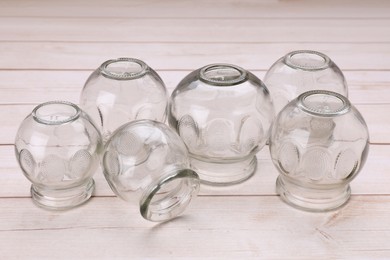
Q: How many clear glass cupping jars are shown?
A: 6